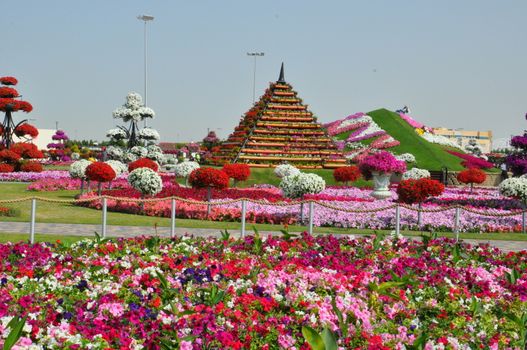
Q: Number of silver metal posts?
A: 7